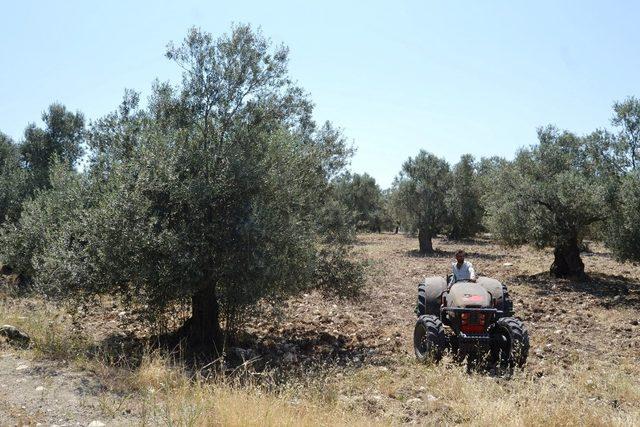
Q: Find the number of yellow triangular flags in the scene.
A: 0